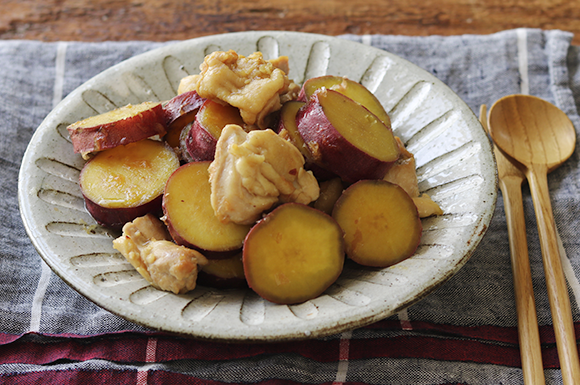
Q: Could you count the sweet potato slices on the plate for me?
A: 11